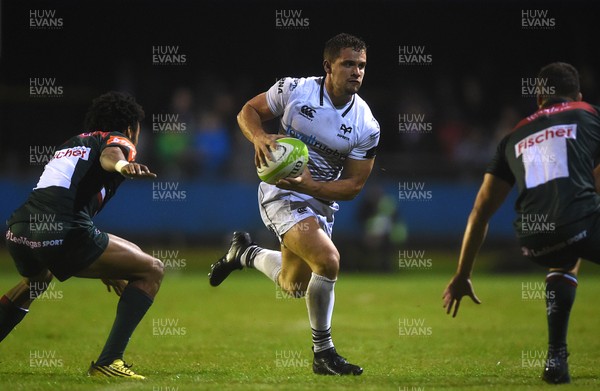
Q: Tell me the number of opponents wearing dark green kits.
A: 2